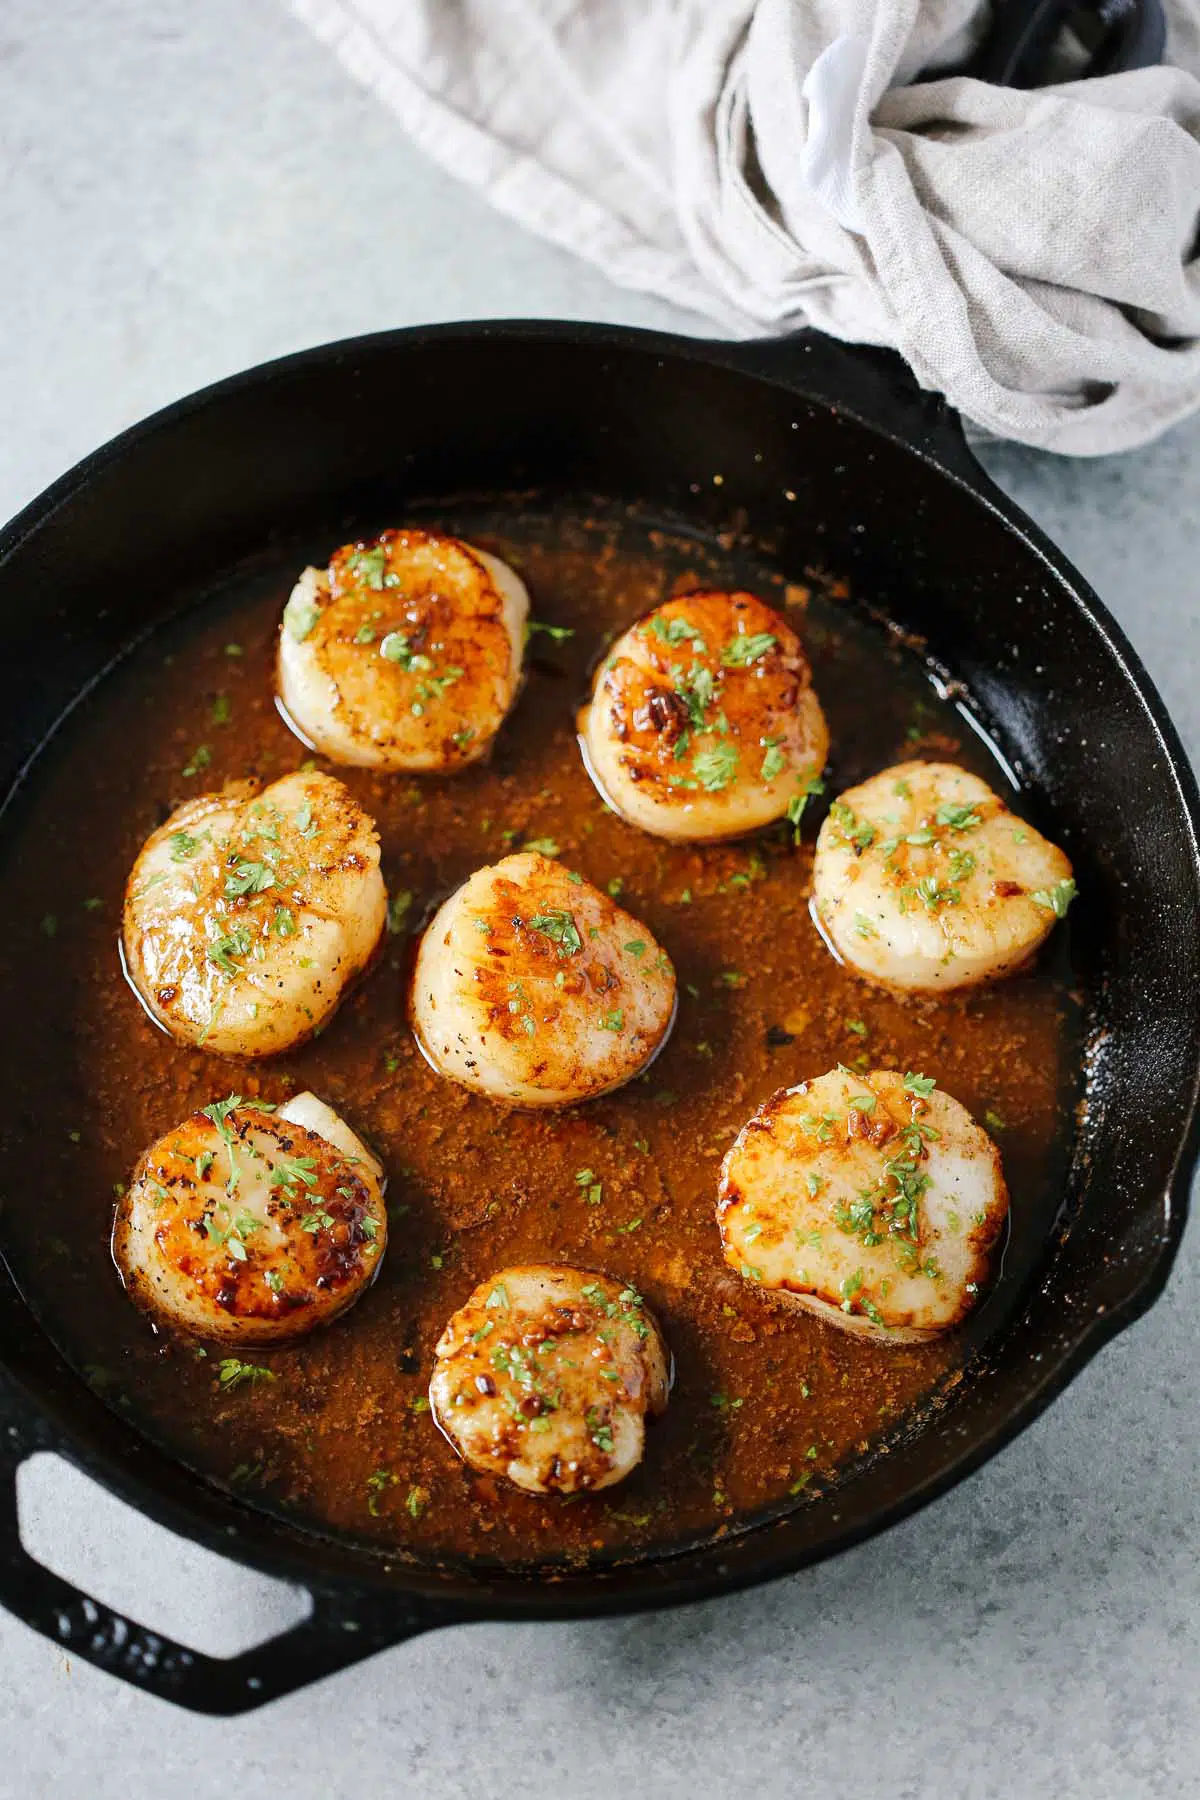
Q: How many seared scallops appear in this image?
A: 8